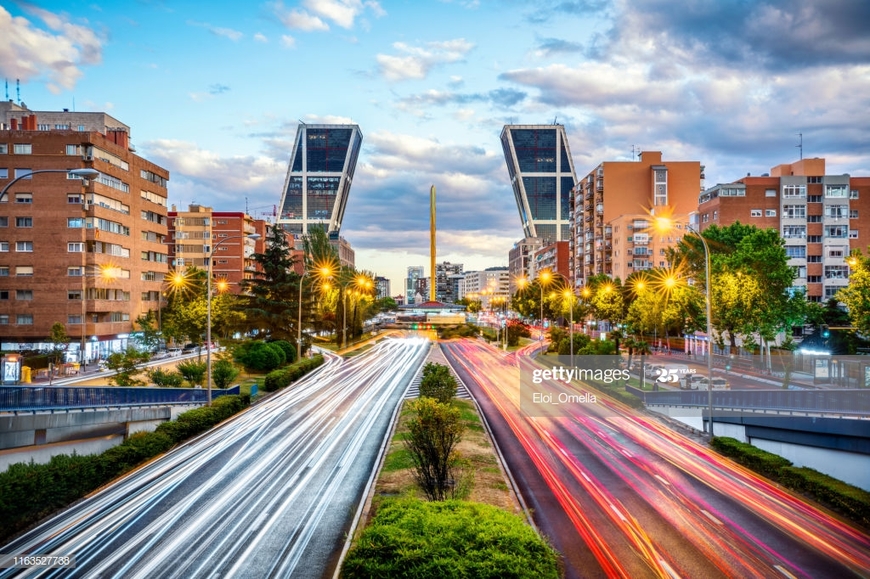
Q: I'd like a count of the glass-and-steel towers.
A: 2